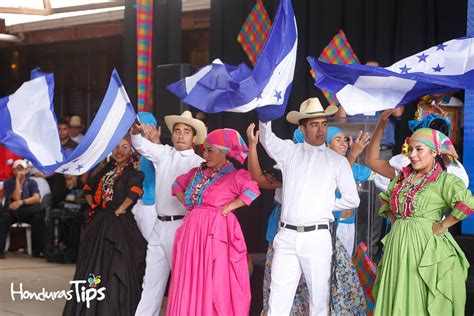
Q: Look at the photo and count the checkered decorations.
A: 4